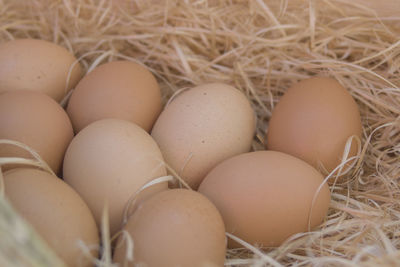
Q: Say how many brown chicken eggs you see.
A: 9